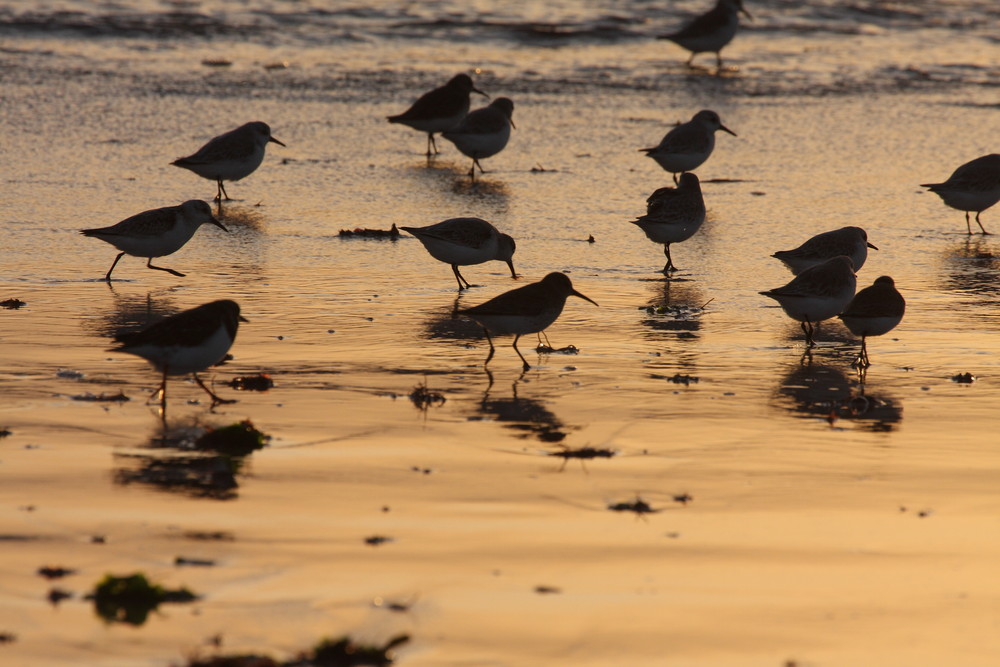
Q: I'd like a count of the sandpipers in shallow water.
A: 14